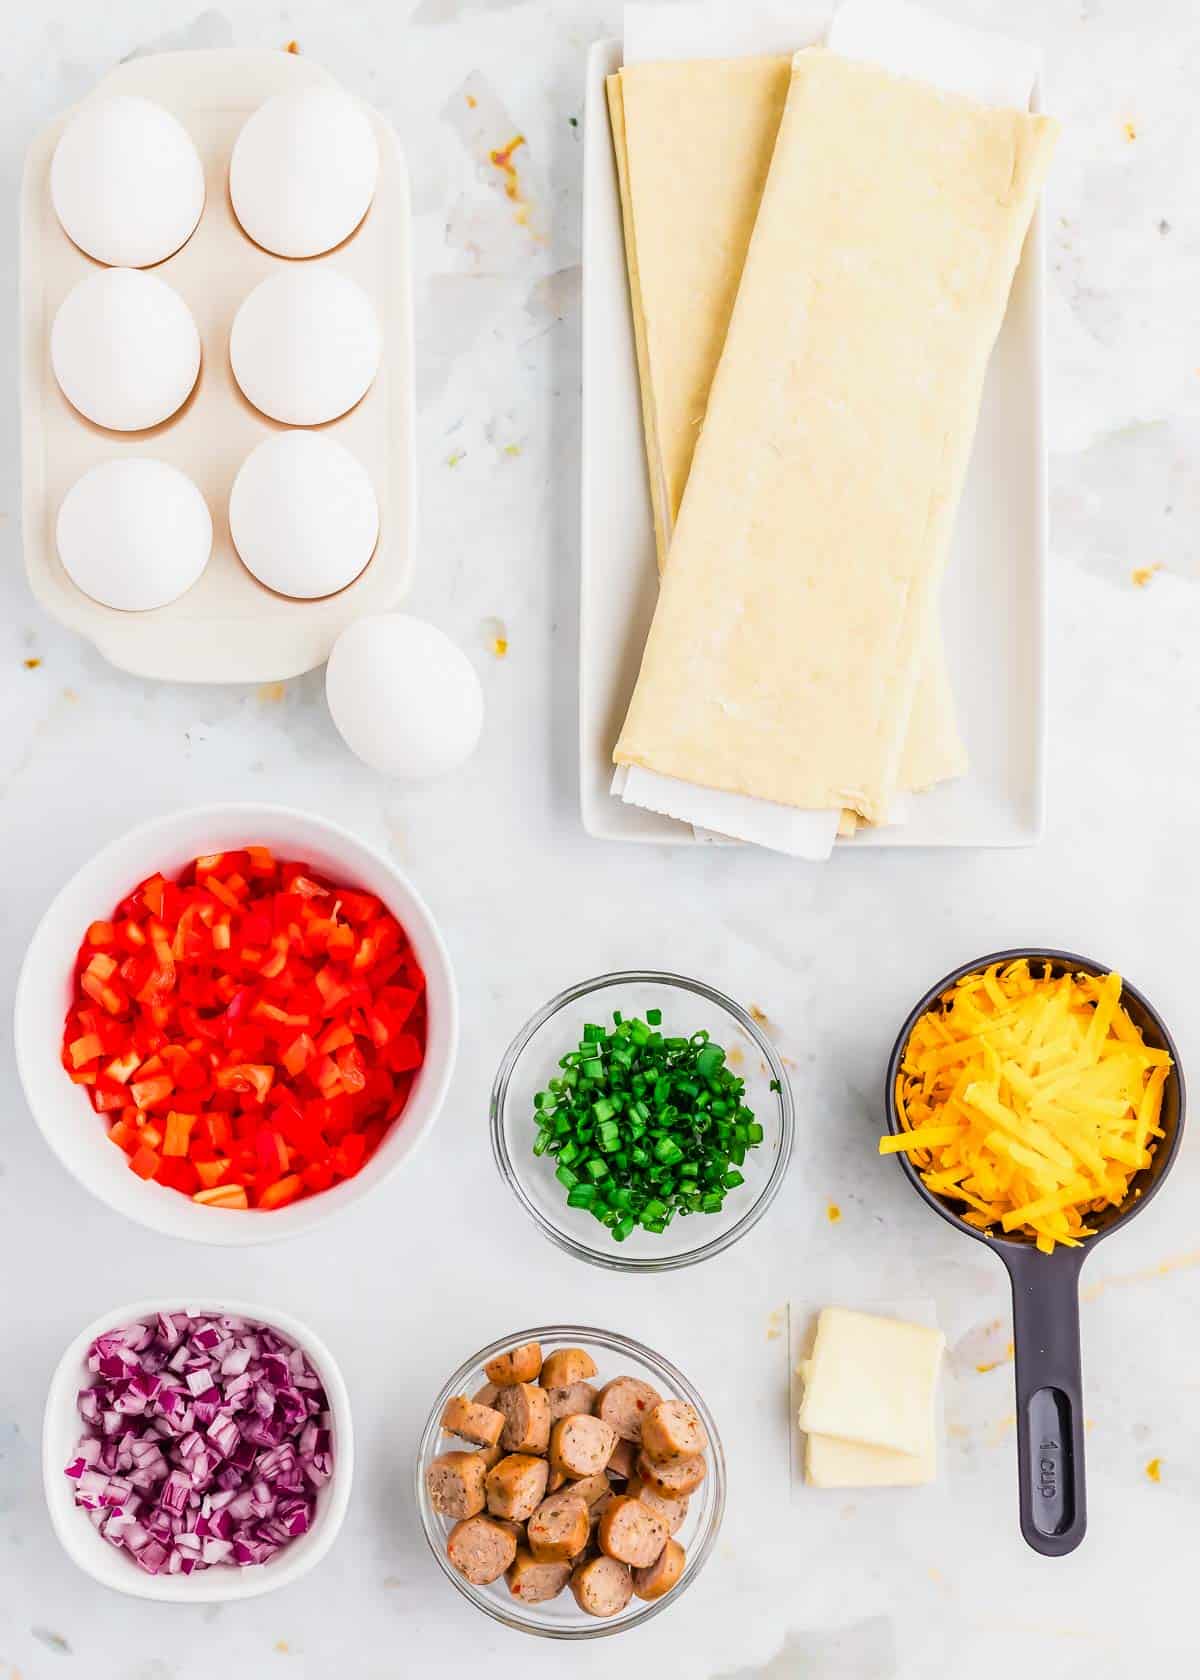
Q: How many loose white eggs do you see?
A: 1